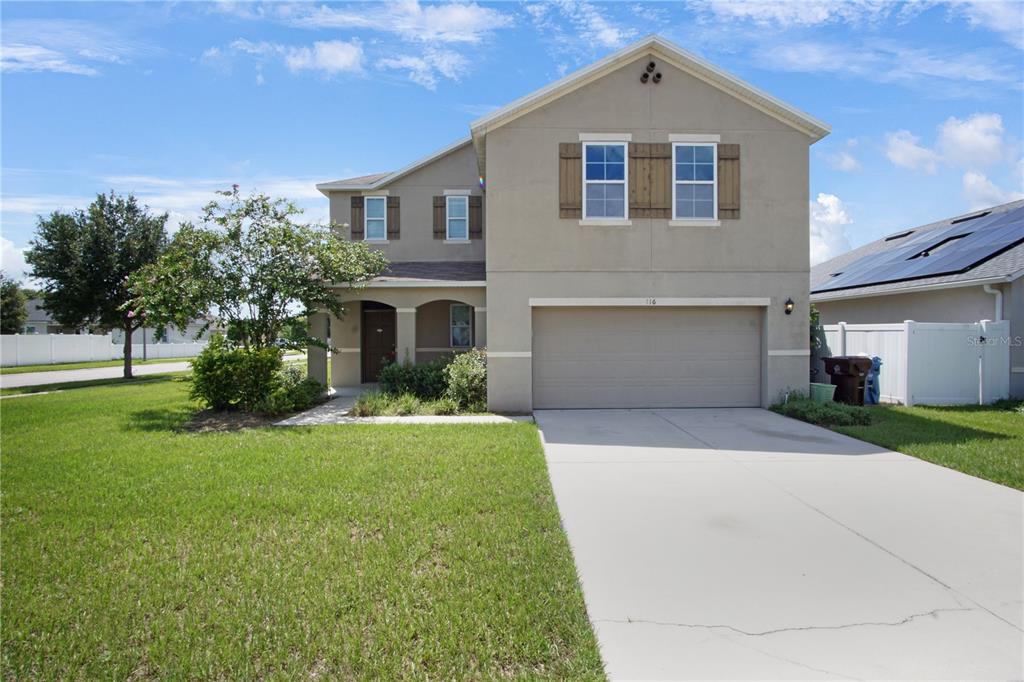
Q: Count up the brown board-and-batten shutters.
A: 8